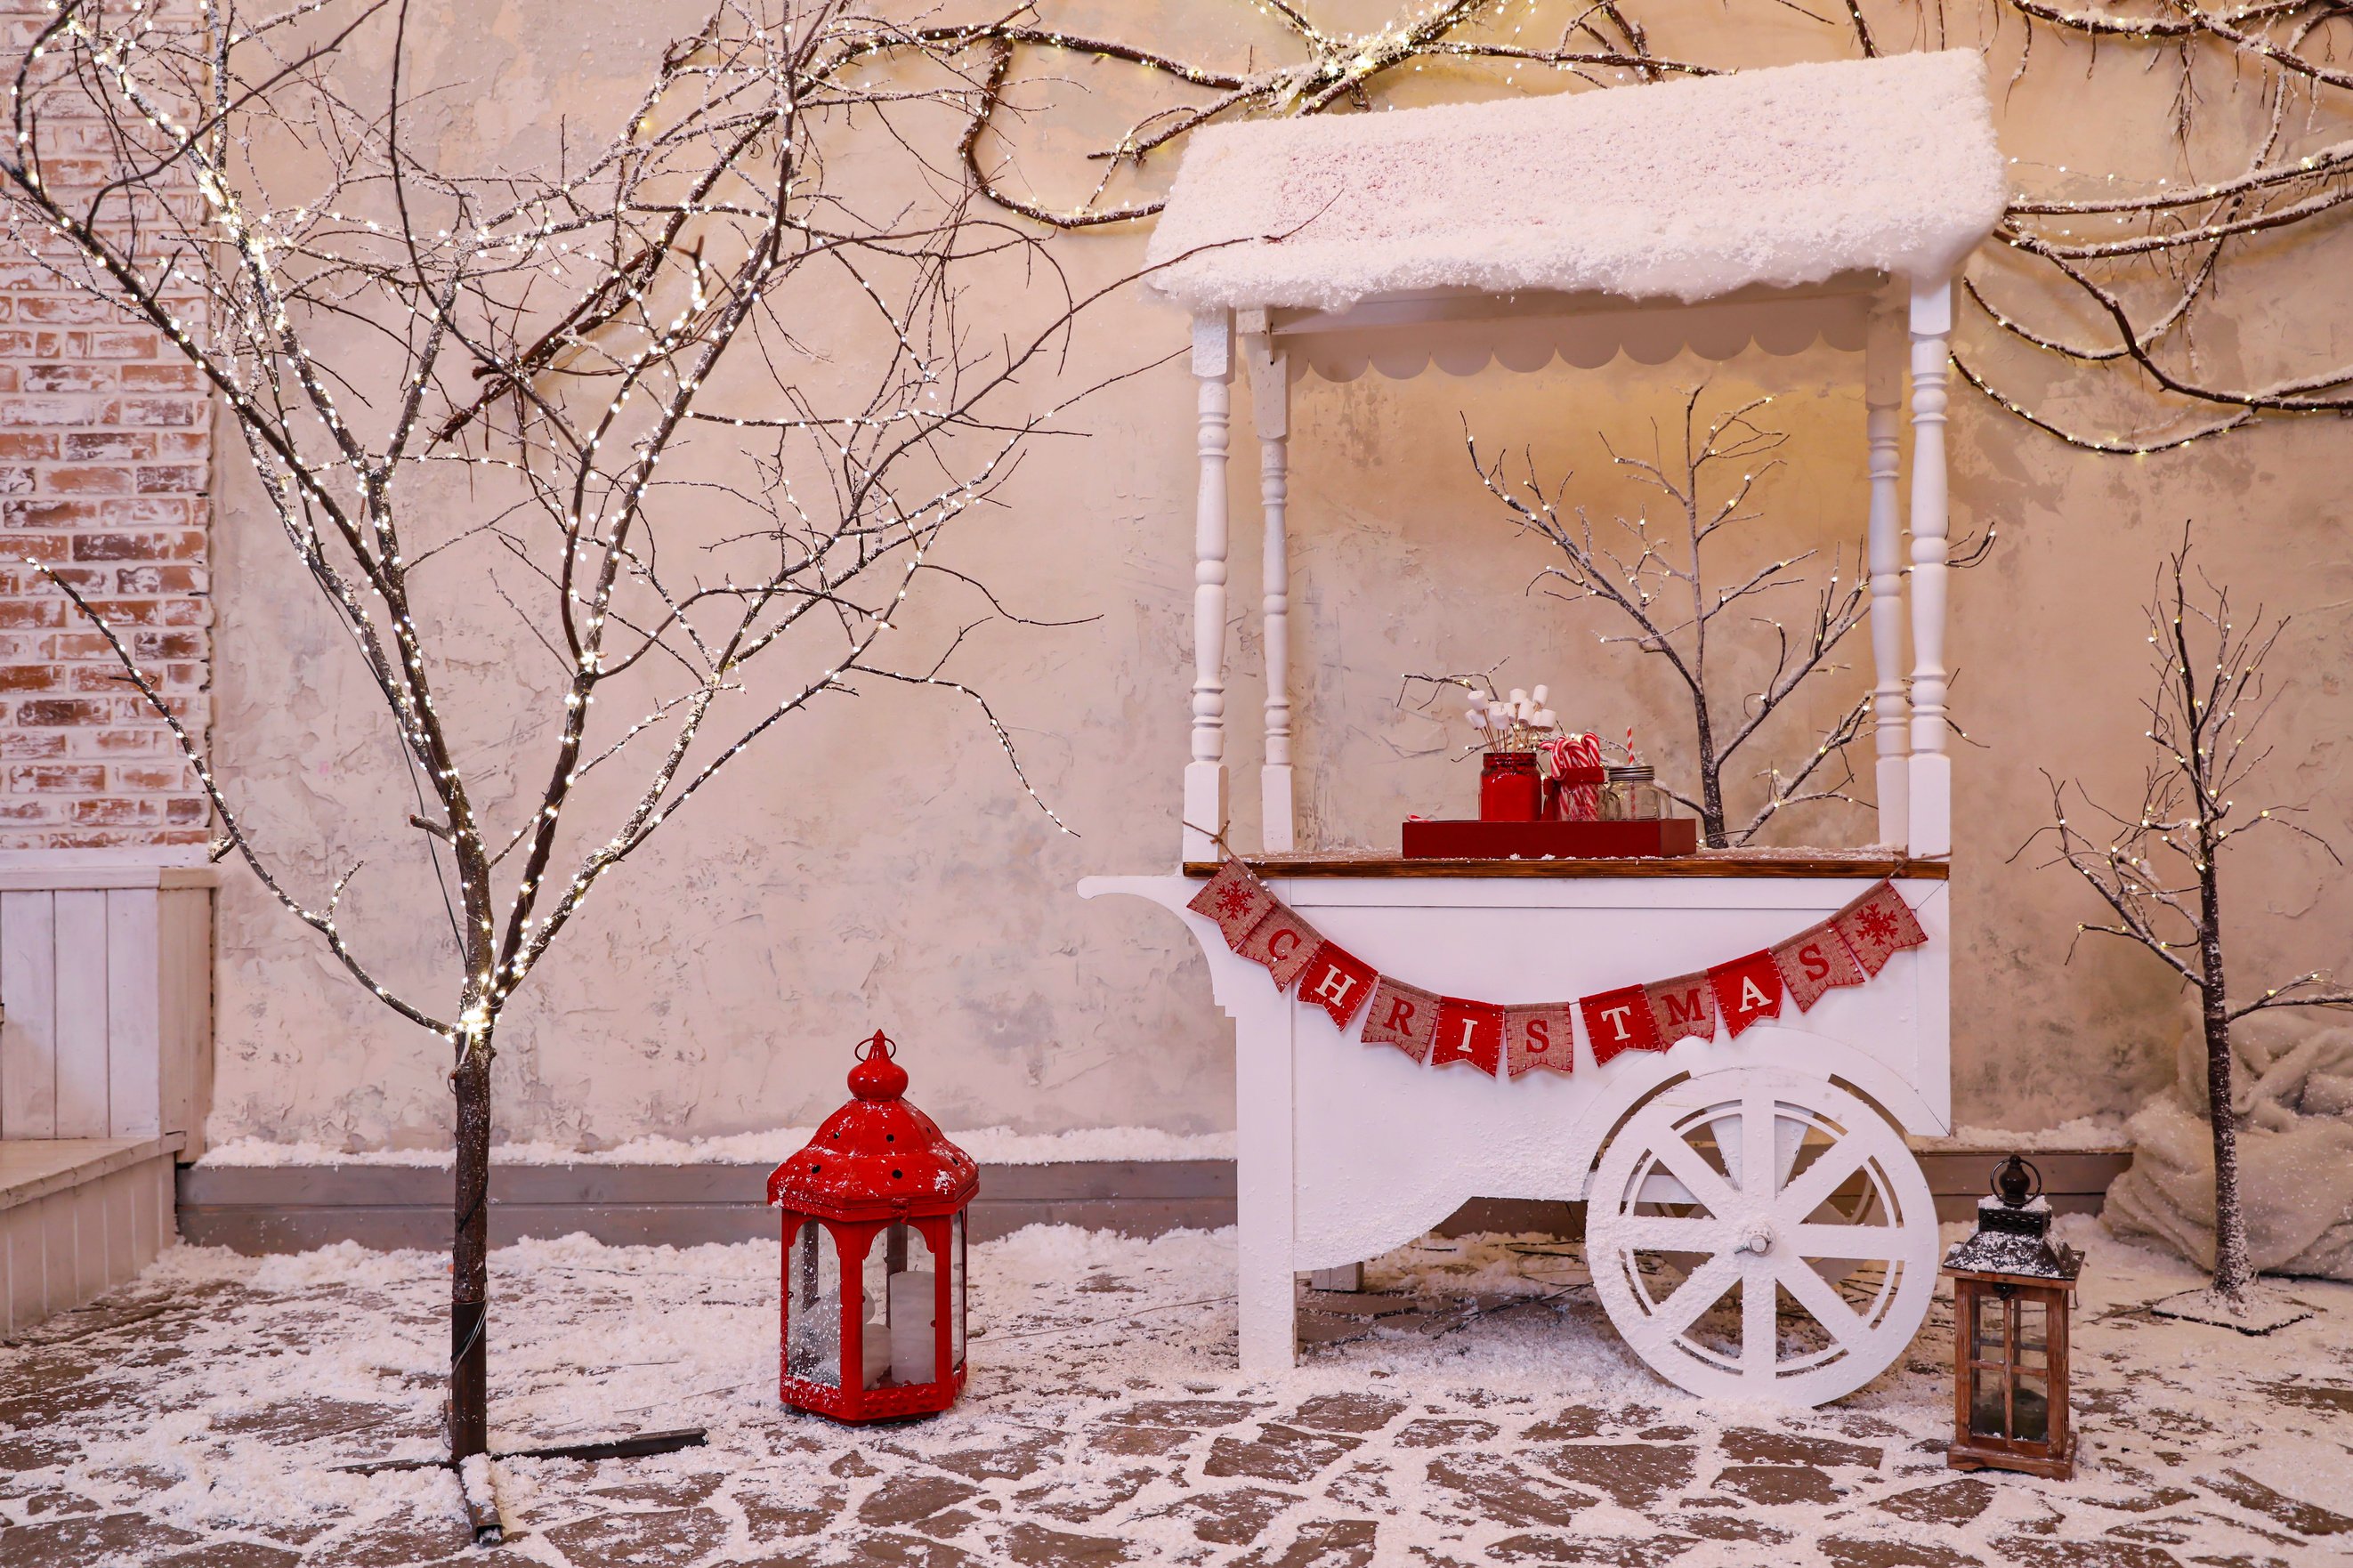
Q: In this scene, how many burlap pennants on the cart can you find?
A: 7